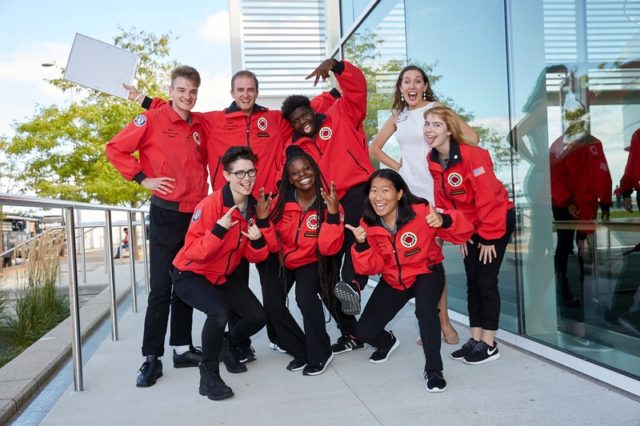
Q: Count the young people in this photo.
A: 8